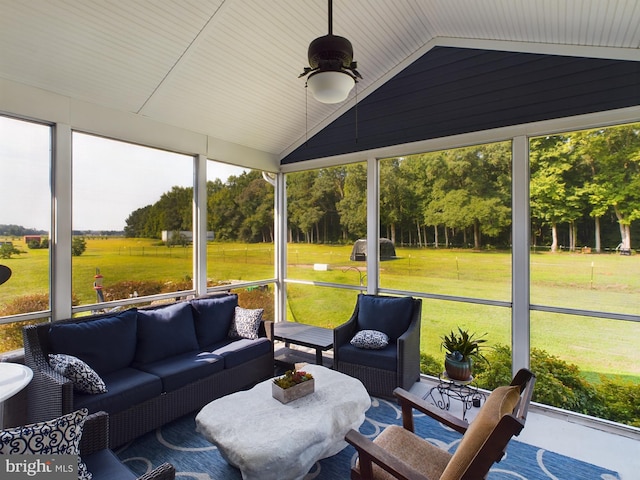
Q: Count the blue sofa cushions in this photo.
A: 6